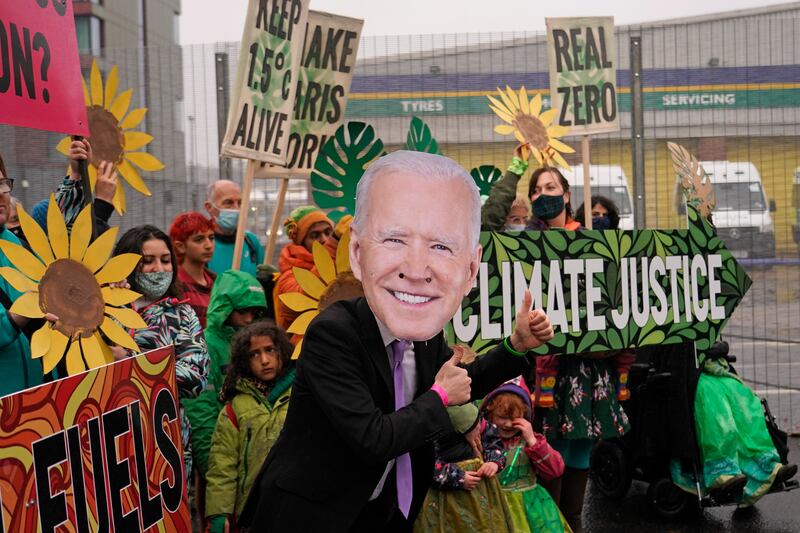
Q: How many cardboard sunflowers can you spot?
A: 4